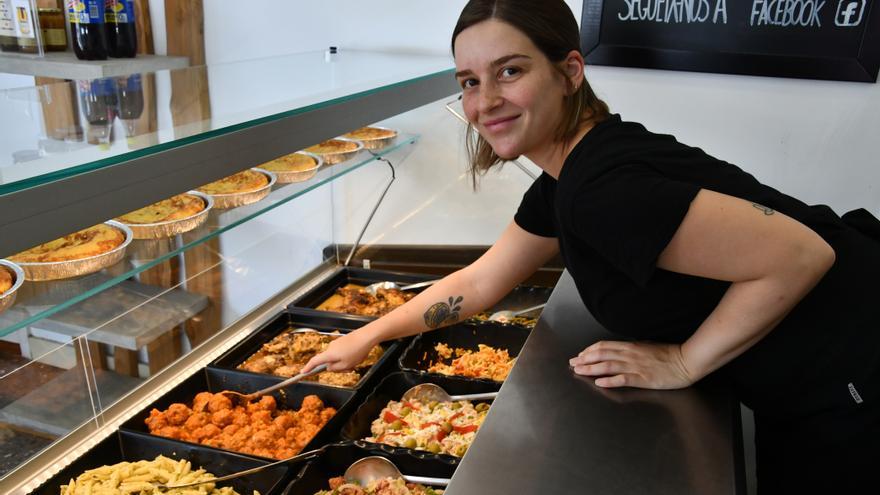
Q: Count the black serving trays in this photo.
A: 8